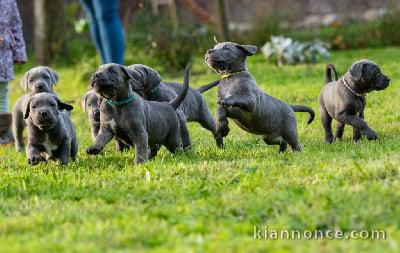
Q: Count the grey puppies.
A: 7